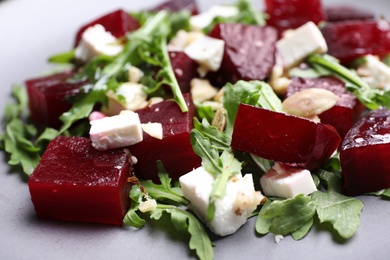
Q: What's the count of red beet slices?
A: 13